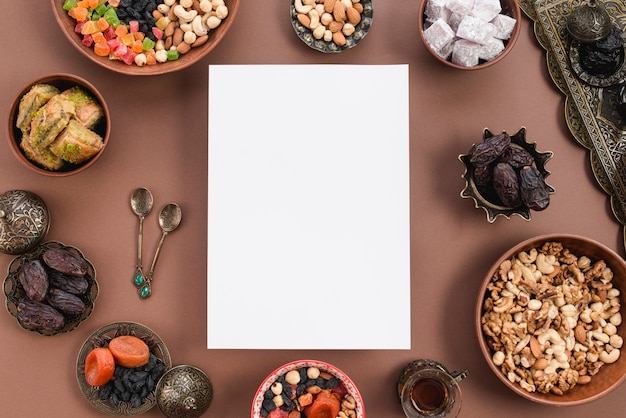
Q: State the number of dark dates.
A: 10